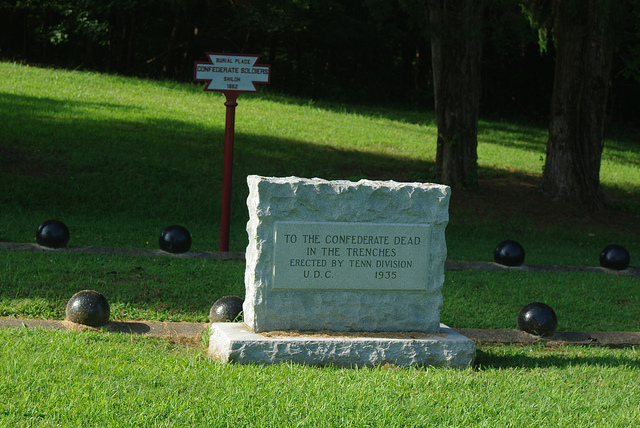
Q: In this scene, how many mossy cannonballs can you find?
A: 2